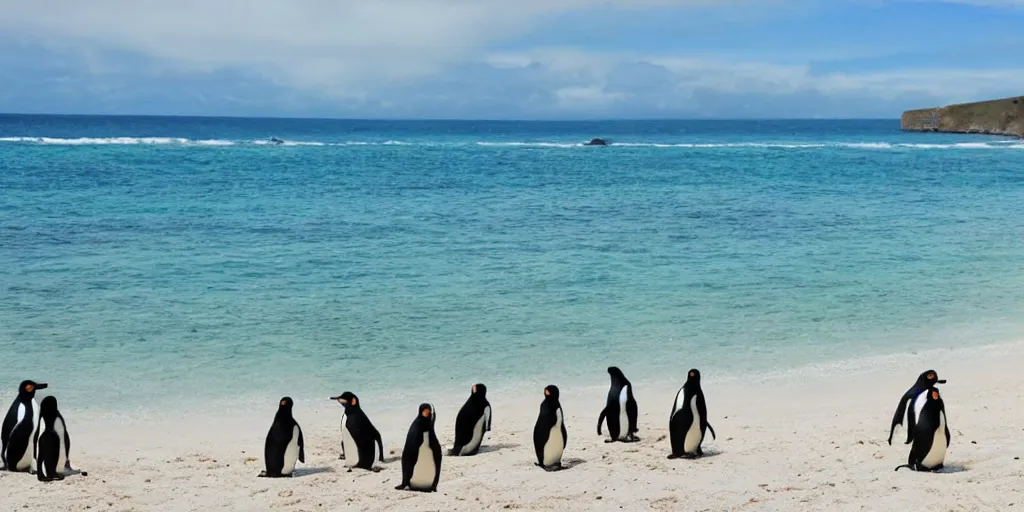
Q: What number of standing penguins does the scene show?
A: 11